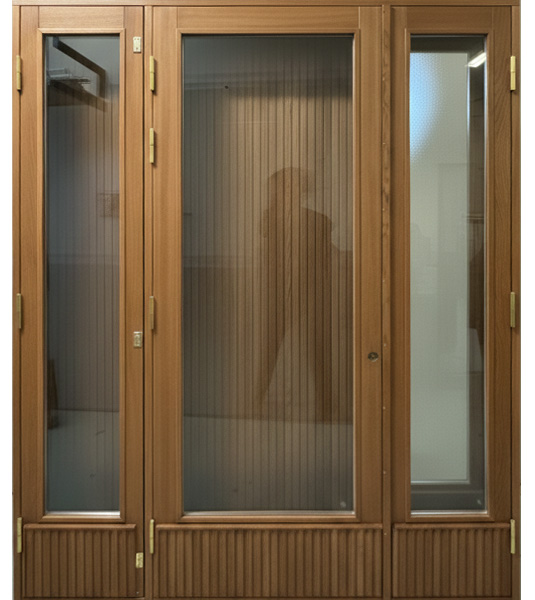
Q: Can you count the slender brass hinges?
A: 10